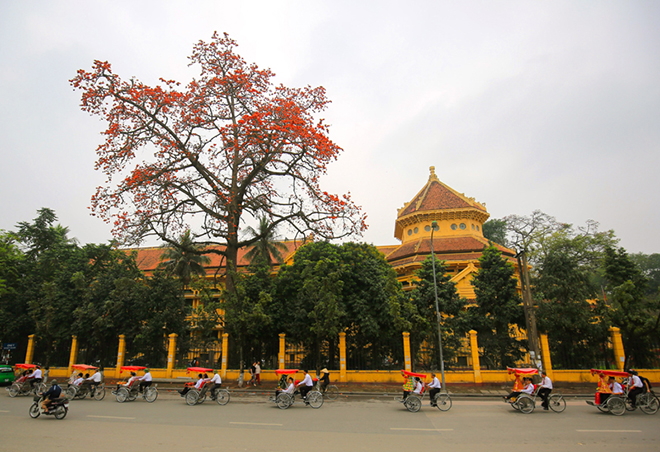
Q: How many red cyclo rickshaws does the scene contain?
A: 8